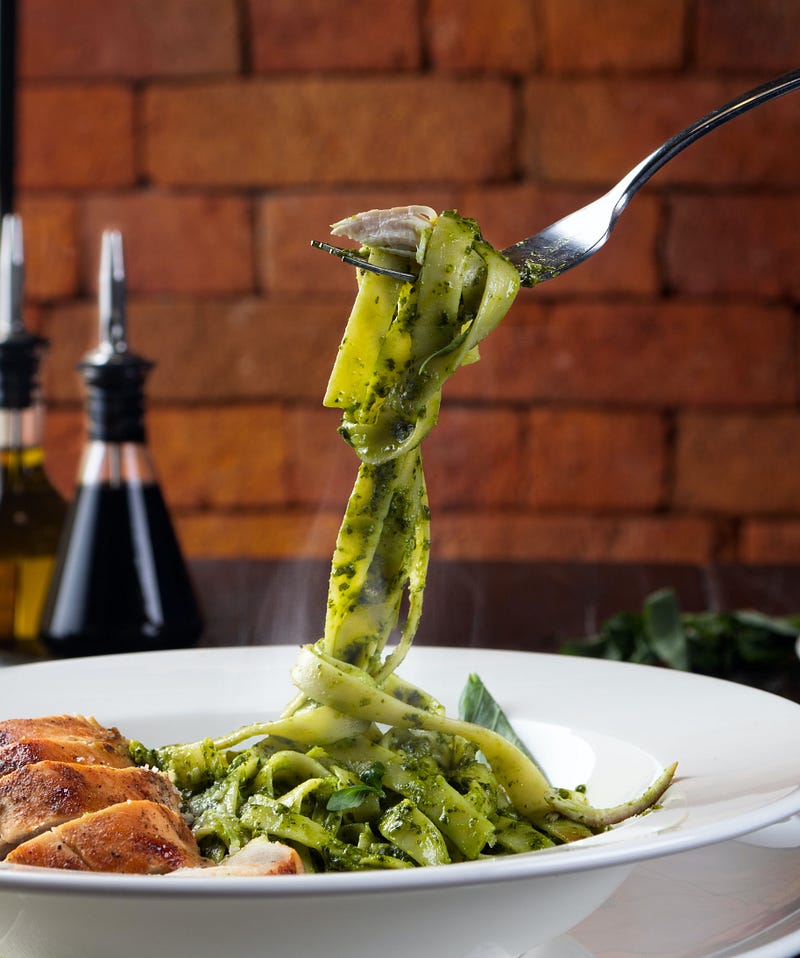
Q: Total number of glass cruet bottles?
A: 2